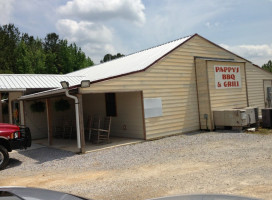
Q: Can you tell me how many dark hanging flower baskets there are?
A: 2